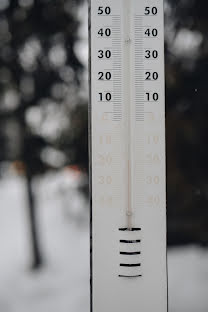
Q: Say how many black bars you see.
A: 5